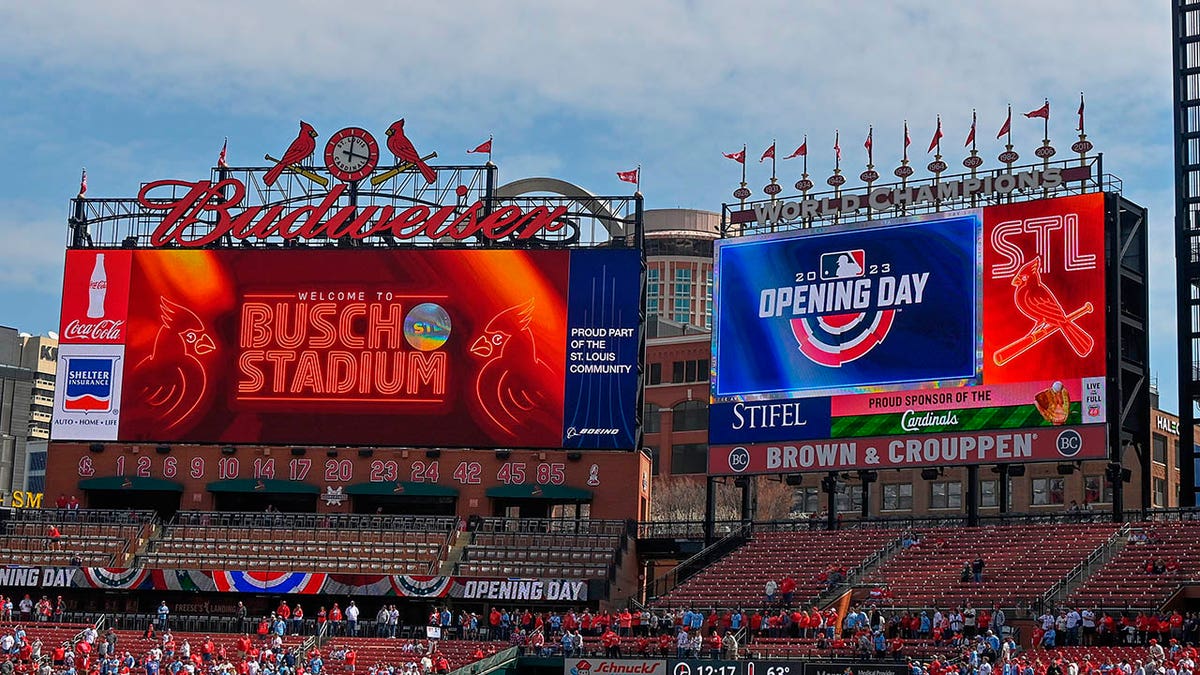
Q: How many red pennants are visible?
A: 15